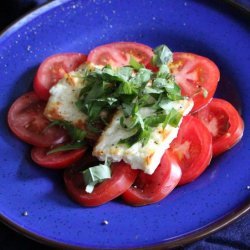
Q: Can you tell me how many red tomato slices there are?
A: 9